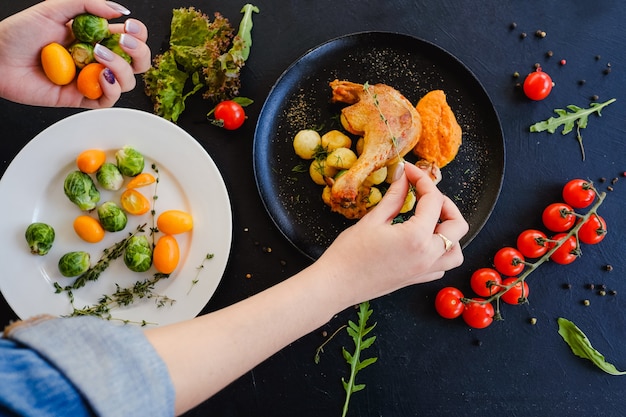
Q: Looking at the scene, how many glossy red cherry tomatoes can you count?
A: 12